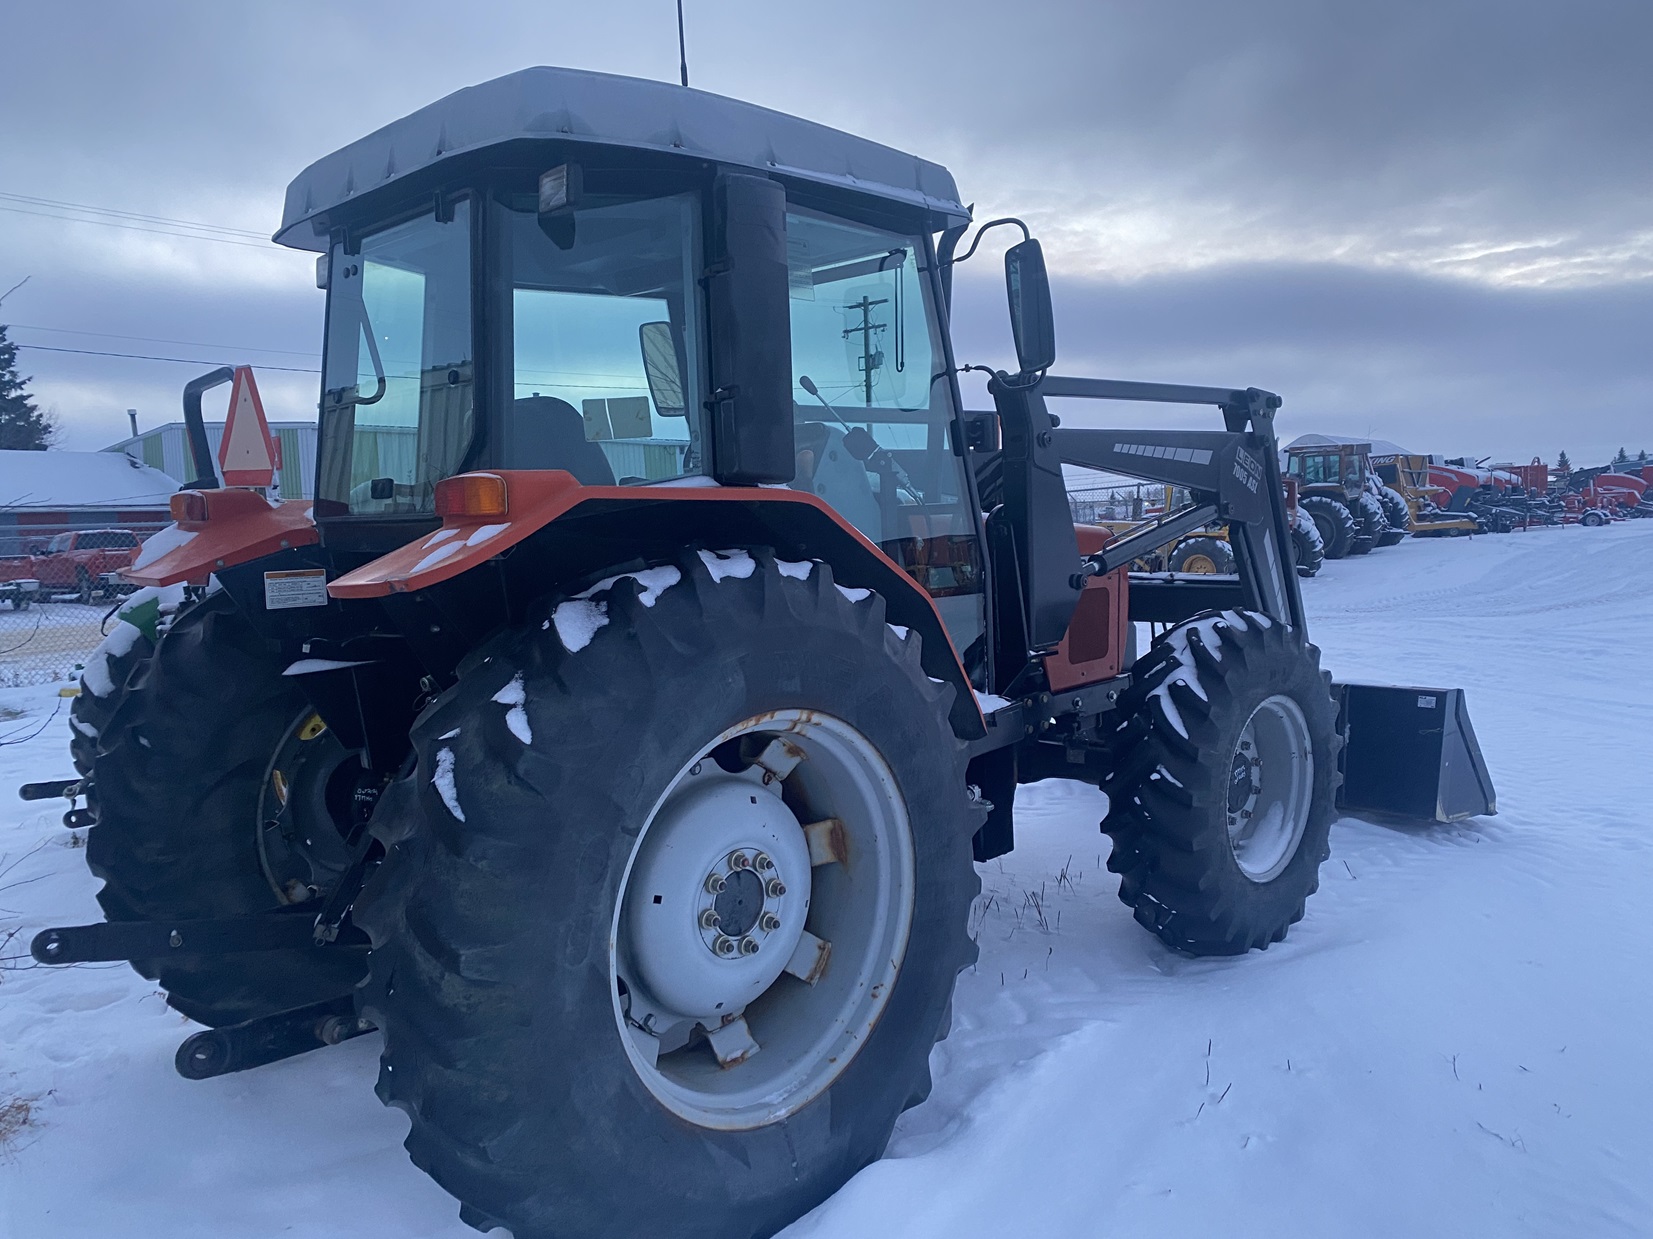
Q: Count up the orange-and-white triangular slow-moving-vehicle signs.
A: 1